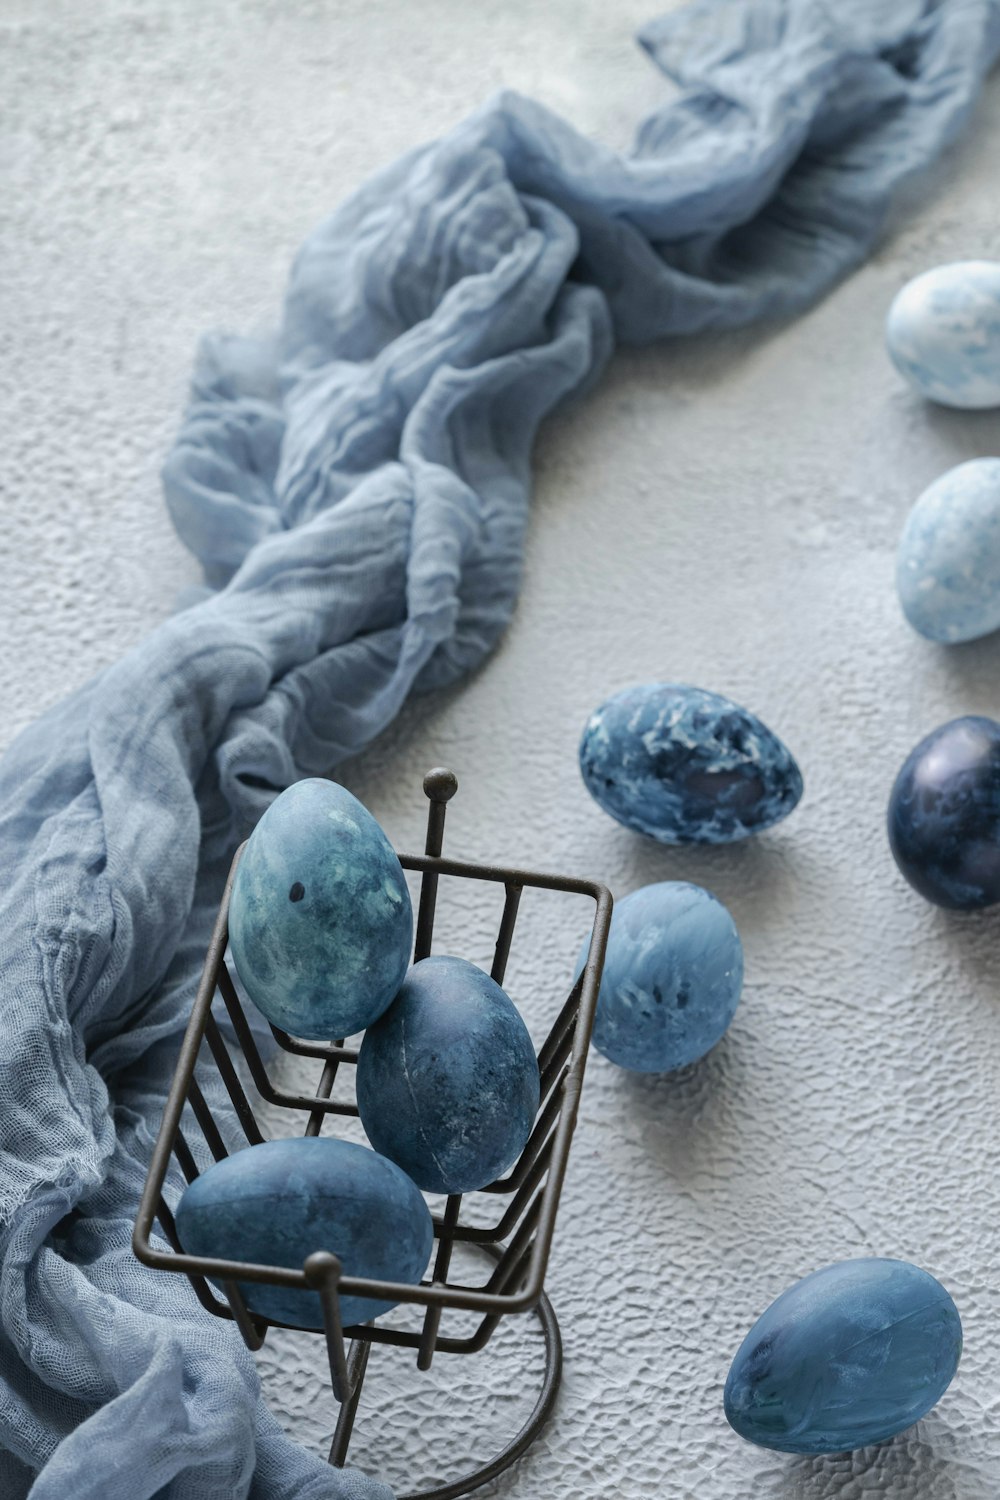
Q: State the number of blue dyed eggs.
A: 9